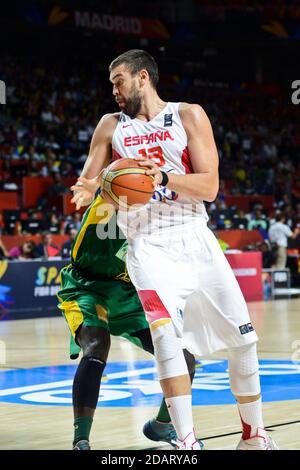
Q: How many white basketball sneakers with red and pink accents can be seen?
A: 2